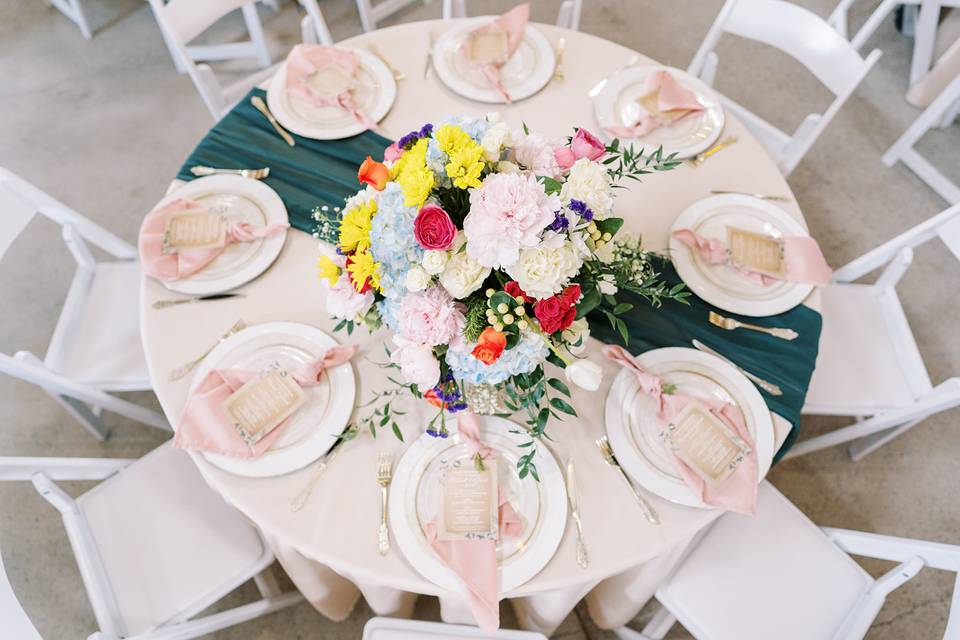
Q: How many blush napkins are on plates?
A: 8